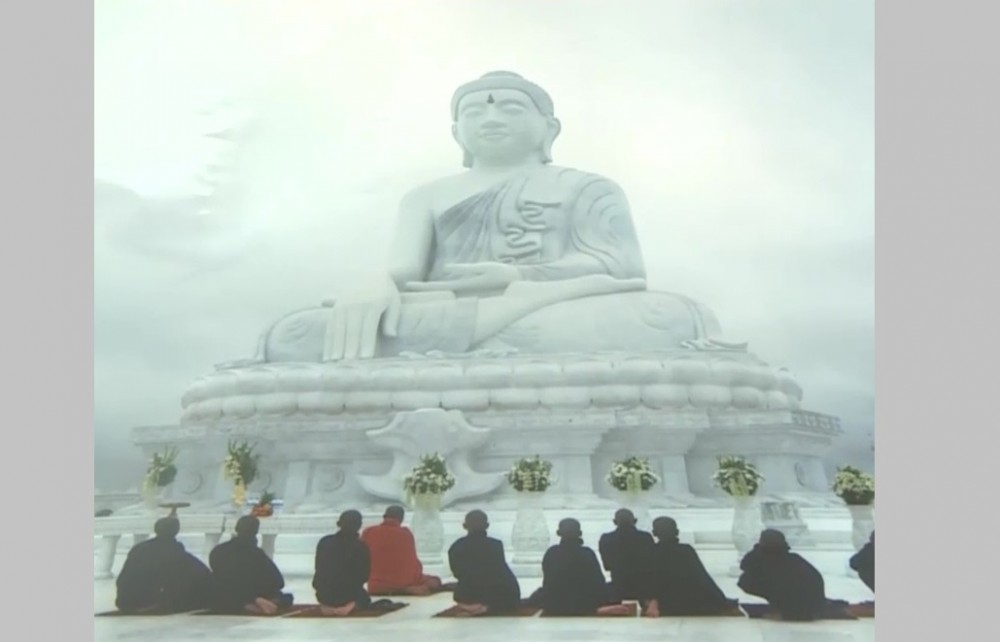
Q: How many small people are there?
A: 10